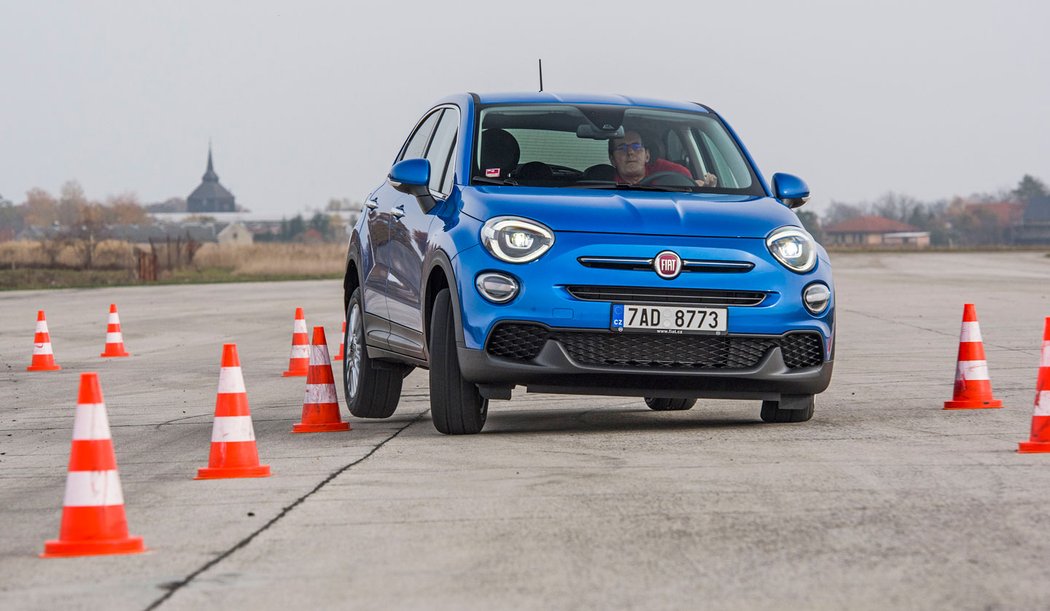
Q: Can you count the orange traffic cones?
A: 9